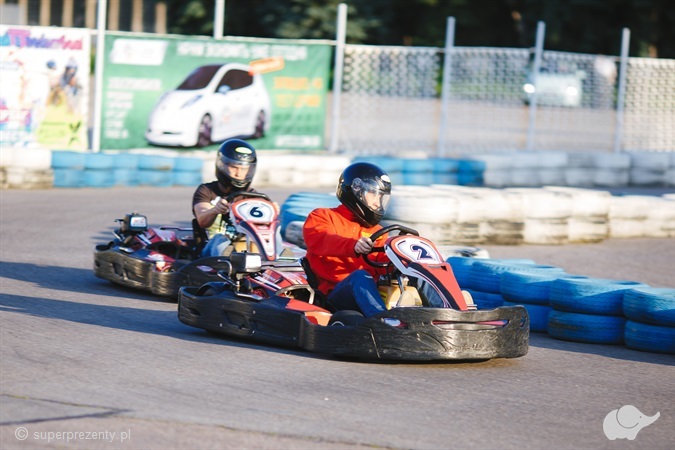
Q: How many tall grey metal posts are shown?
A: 6